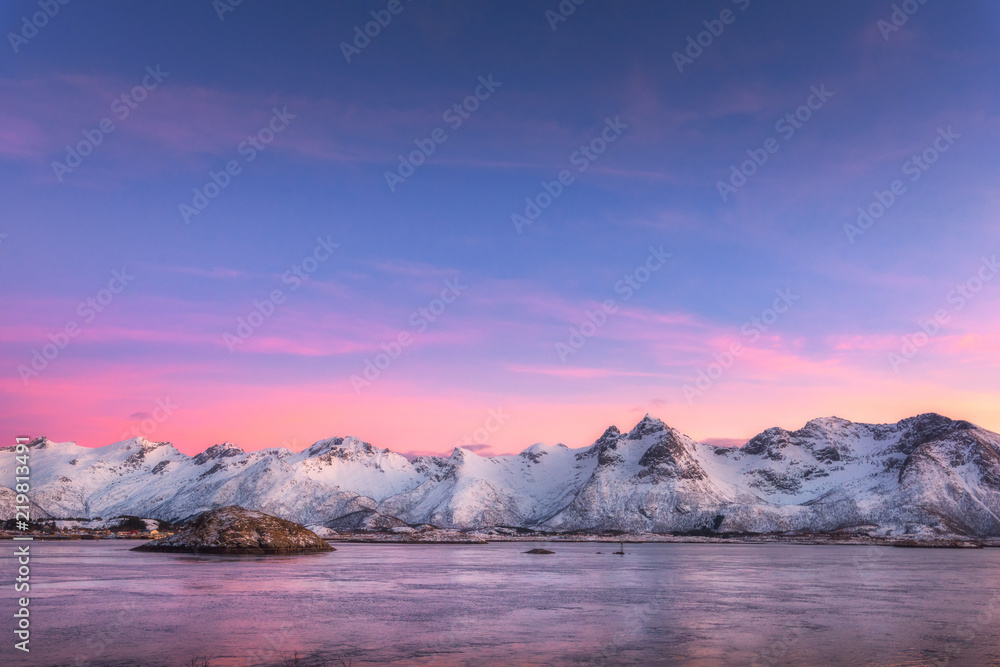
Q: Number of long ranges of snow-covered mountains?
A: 1